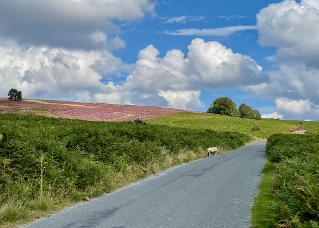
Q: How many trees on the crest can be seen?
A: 3